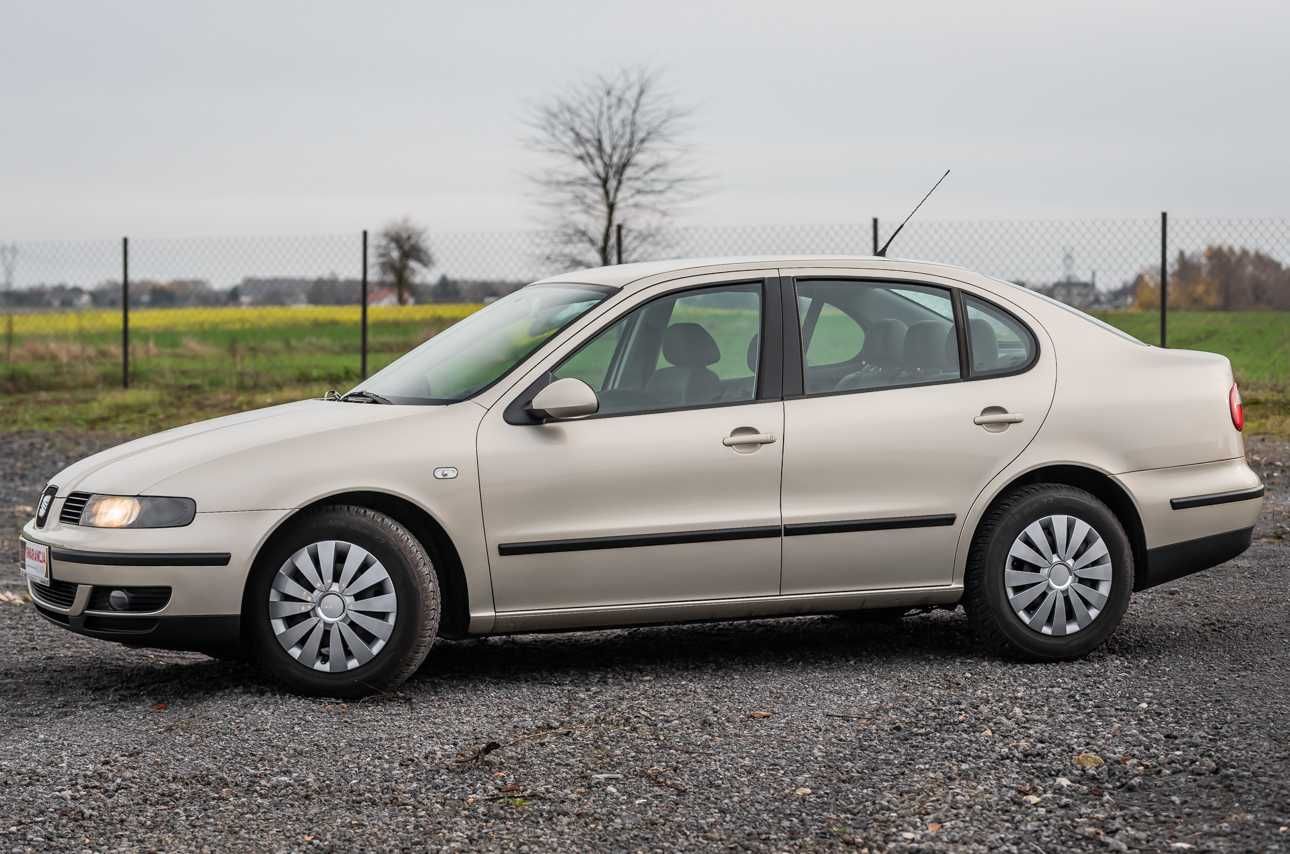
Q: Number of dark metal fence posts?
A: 5